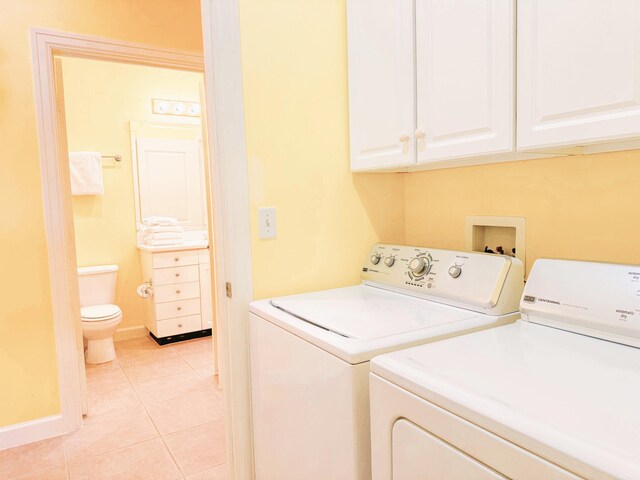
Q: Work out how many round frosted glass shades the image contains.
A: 3